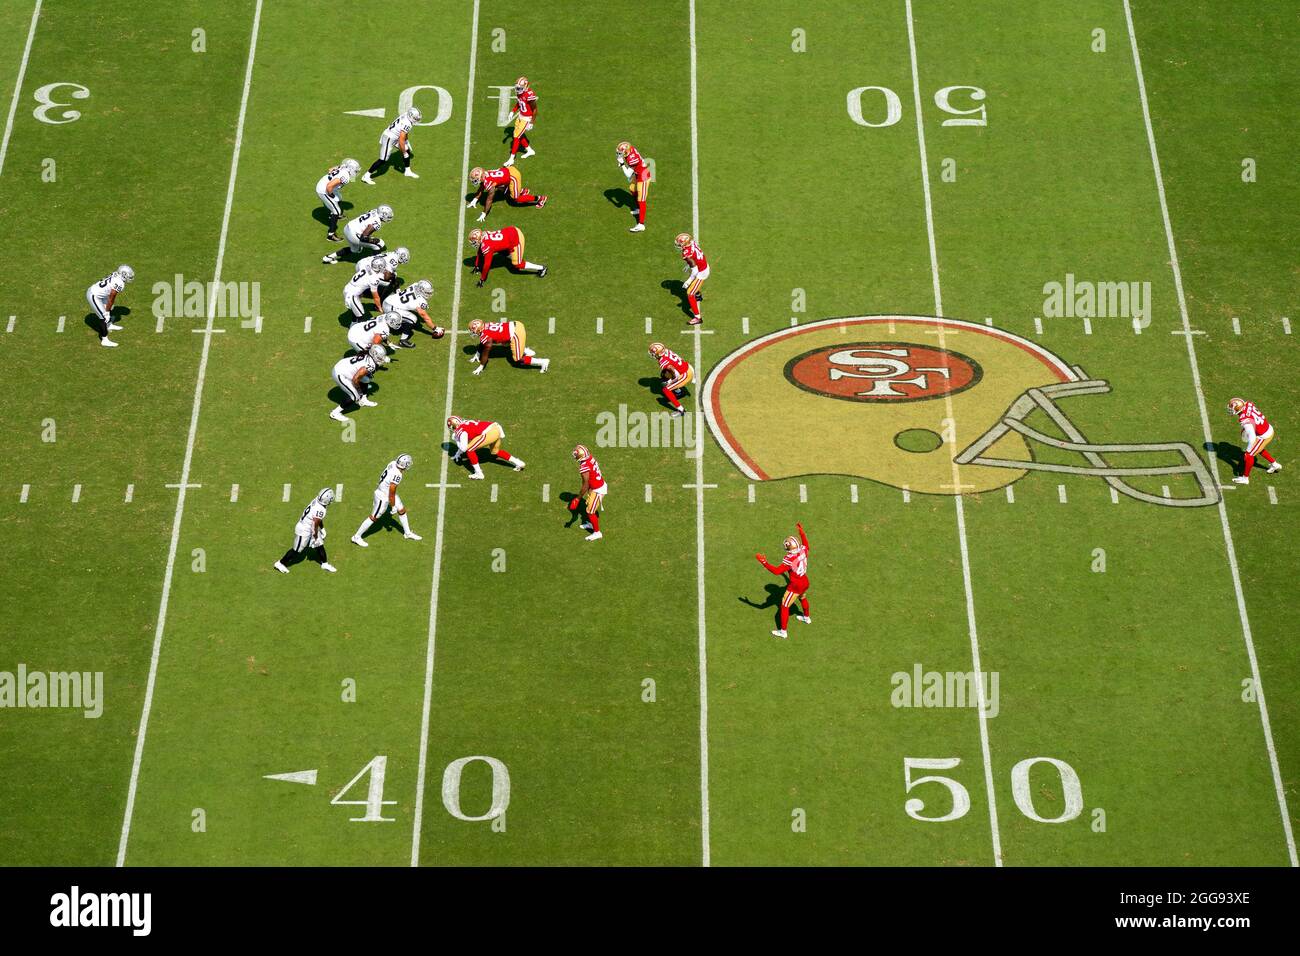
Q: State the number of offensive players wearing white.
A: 11